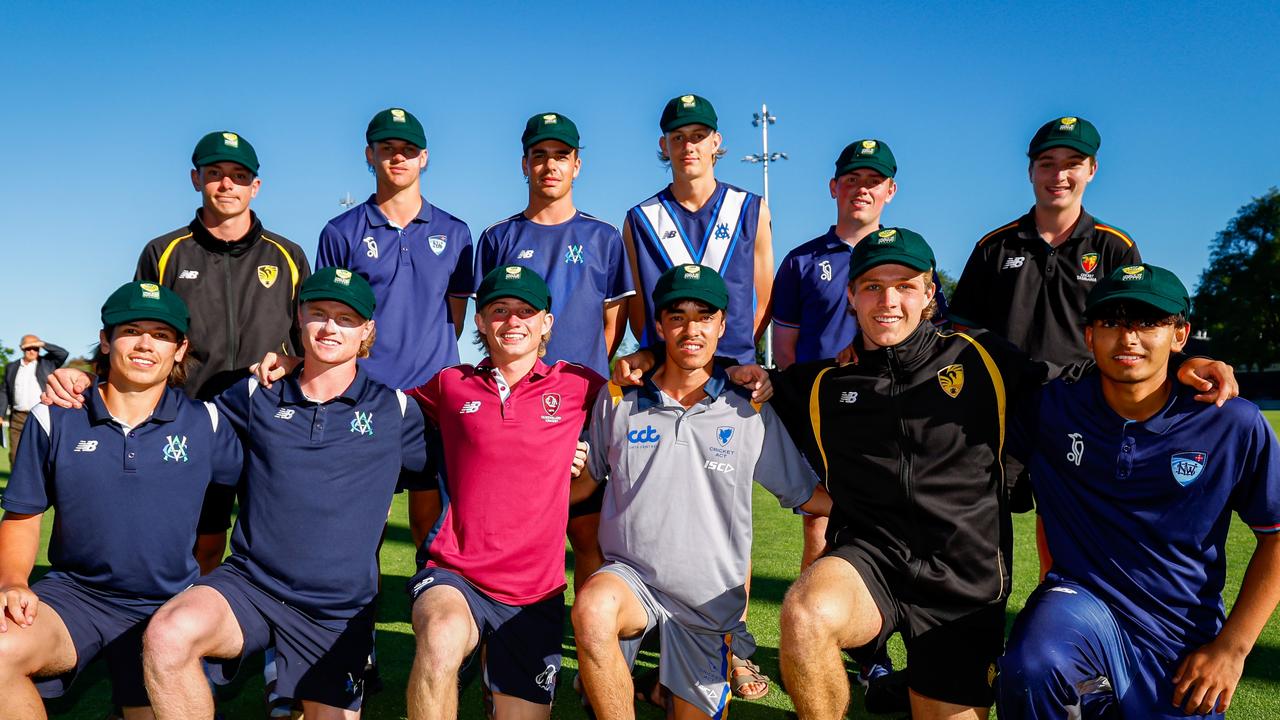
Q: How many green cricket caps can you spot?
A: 12